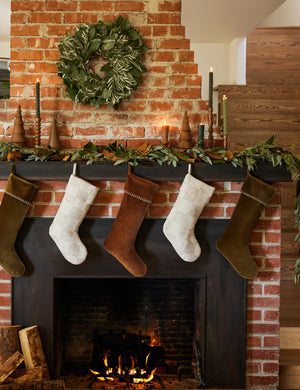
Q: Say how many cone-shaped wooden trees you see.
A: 3